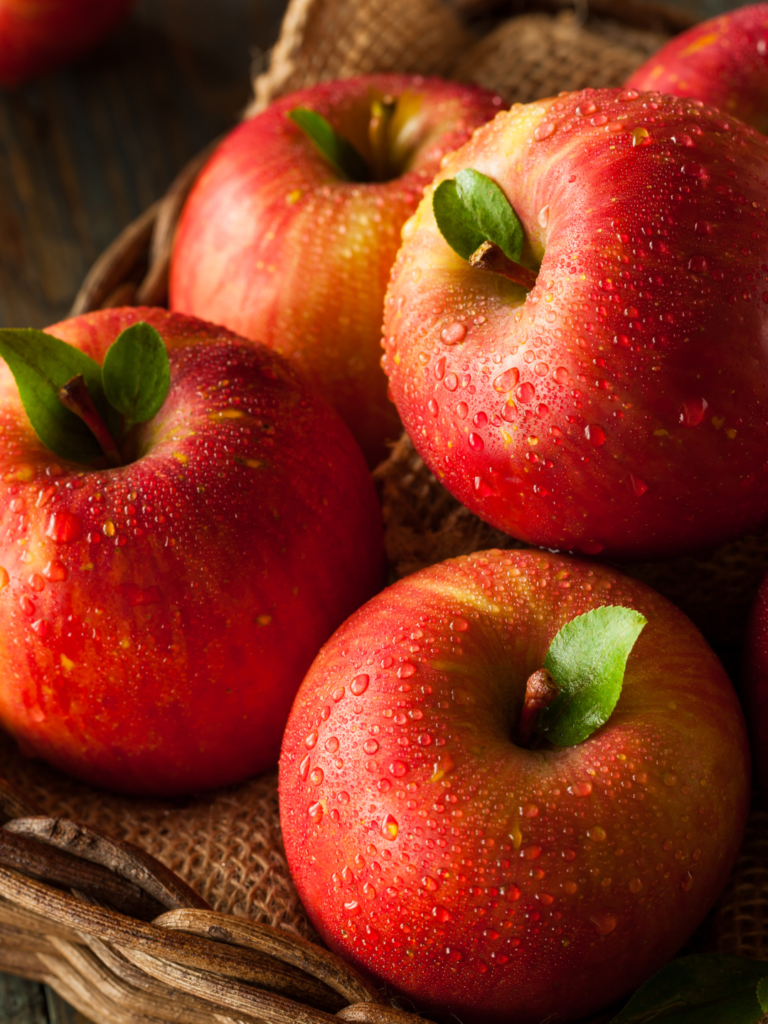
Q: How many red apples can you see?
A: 7